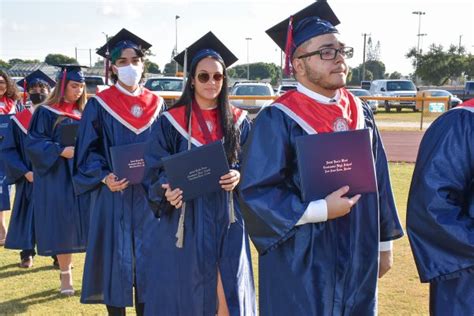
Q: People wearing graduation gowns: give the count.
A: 7